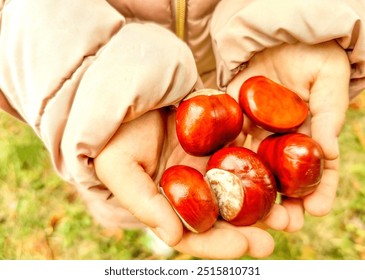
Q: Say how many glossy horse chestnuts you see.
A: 5